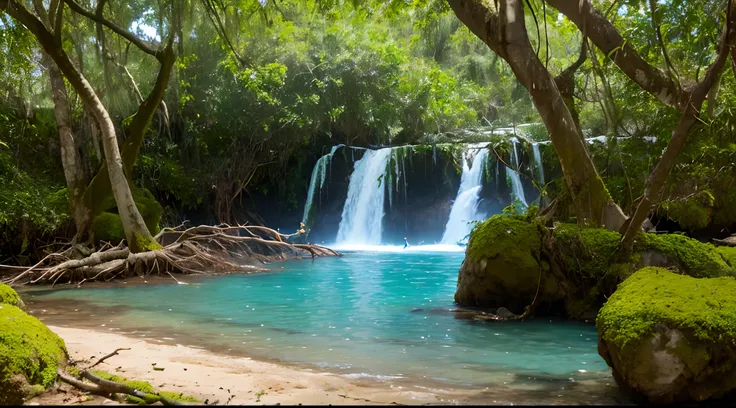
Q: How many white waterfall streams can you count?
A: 5